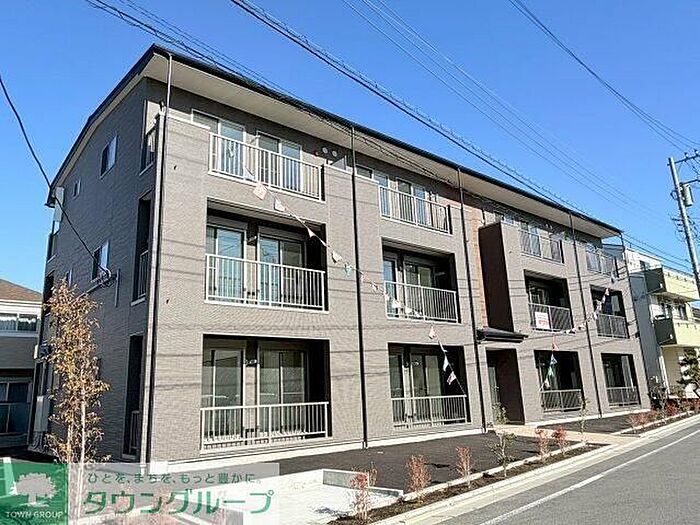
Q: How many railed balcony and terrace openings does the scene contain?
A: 12